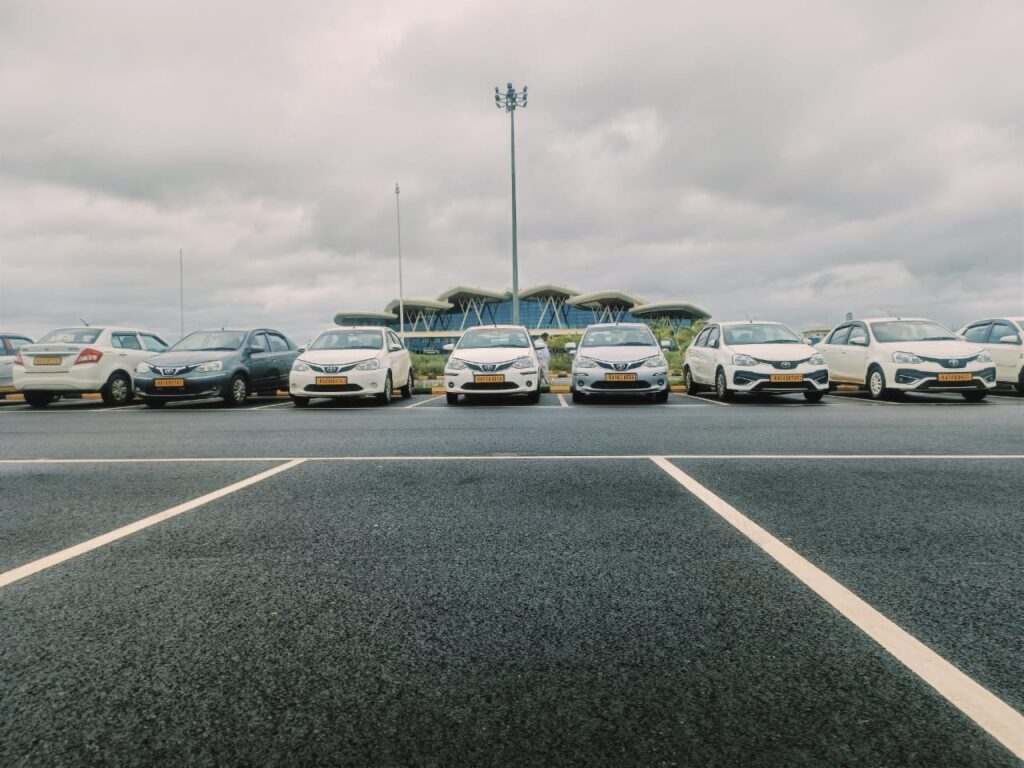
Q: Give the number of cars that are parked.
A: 9